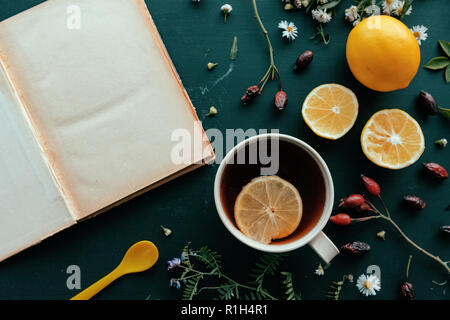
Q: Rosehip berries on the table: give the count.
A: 13